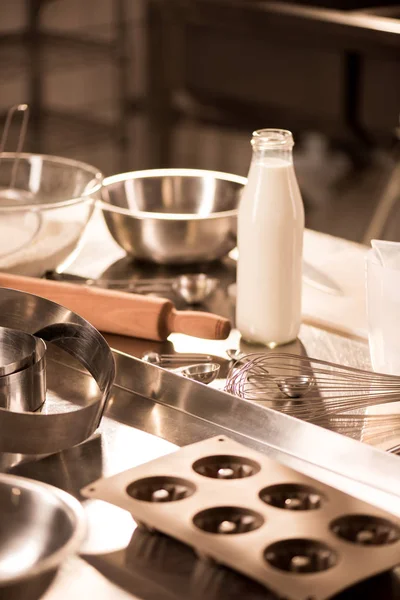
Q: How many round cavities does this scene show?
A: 6